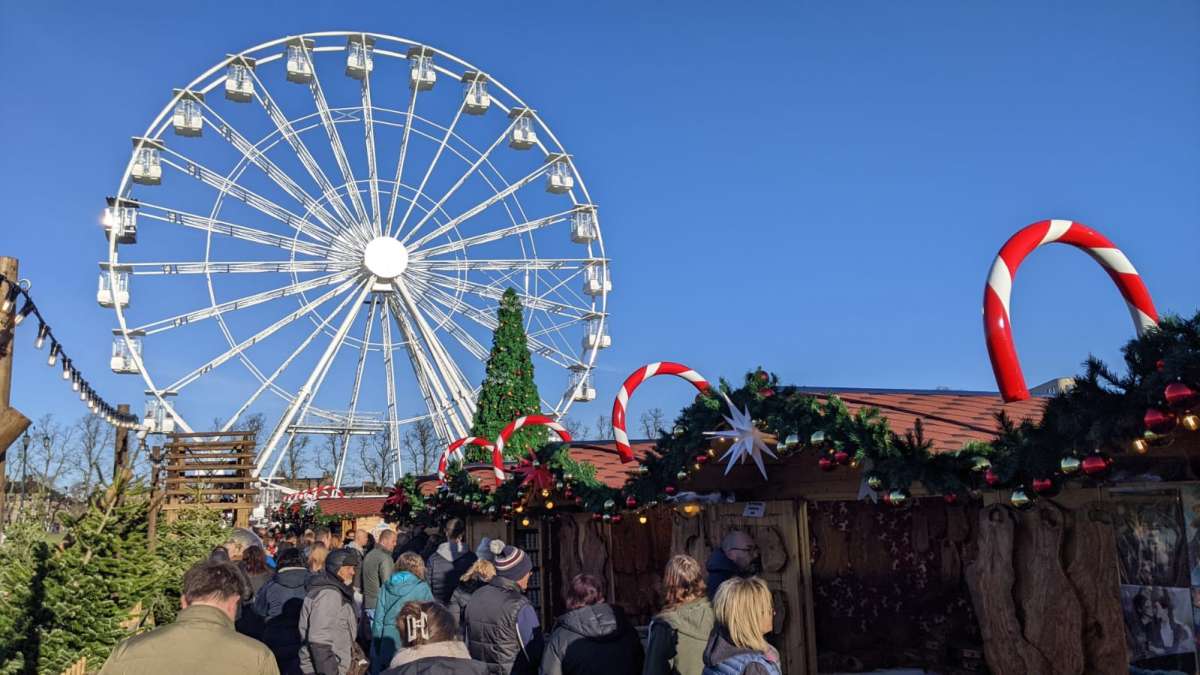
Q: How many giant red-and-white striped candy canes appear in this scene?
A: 4